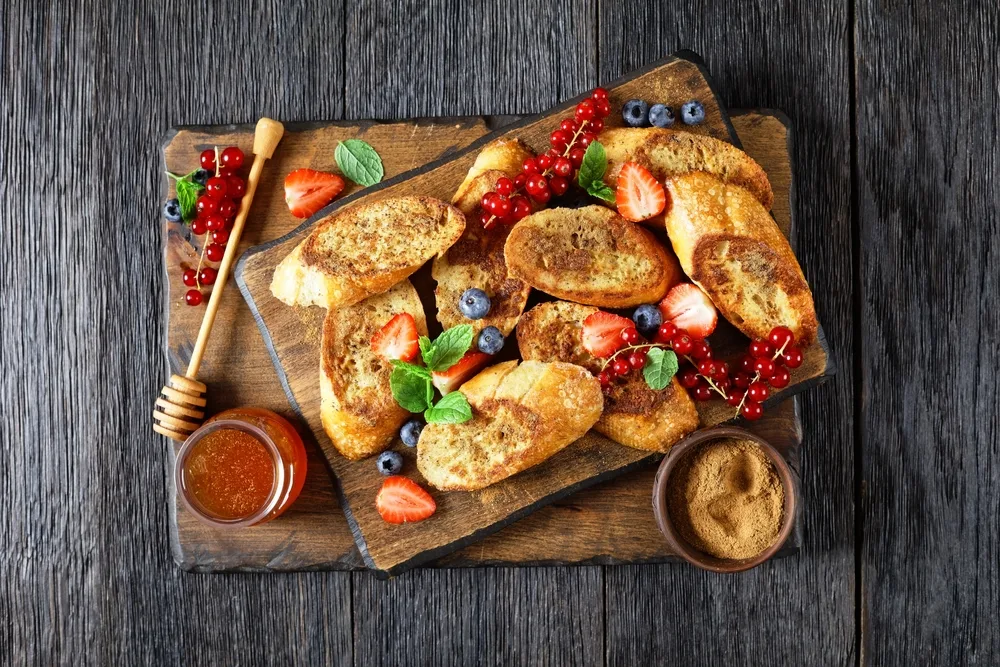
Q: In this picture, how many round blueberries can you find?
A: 10